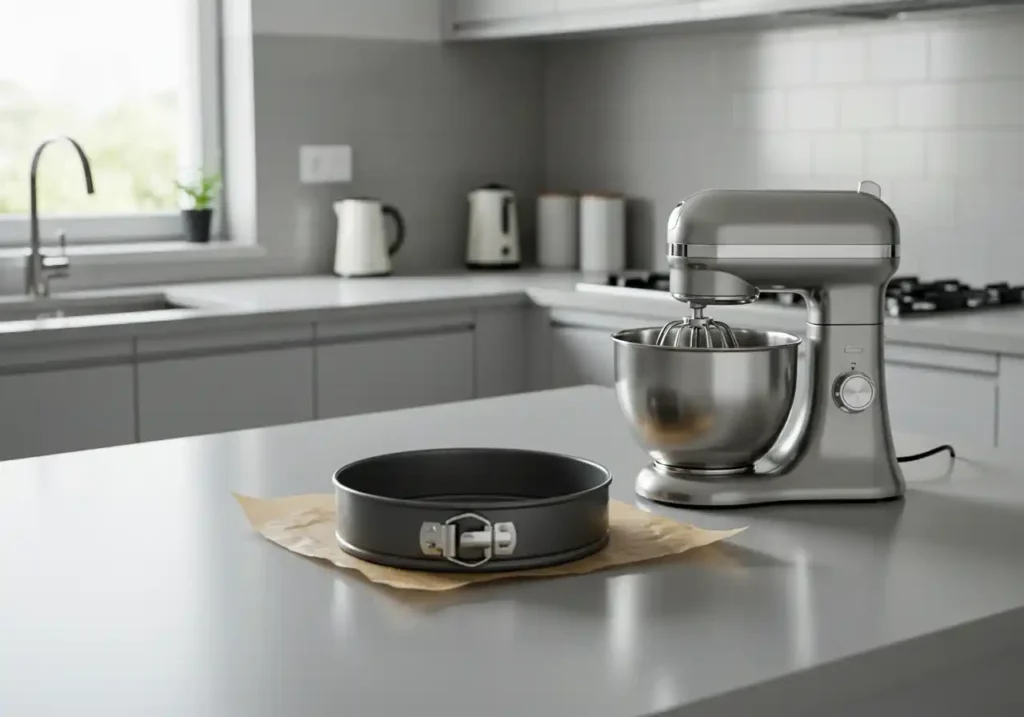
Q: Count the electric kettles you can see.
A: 2